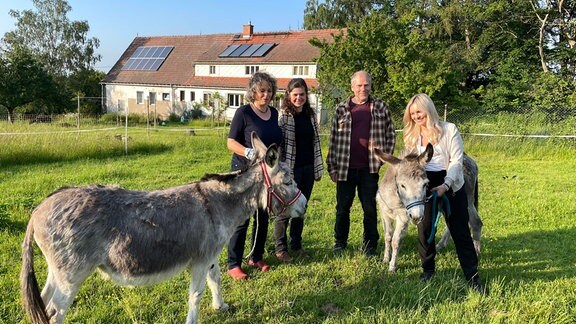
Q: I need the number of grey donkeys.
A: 2